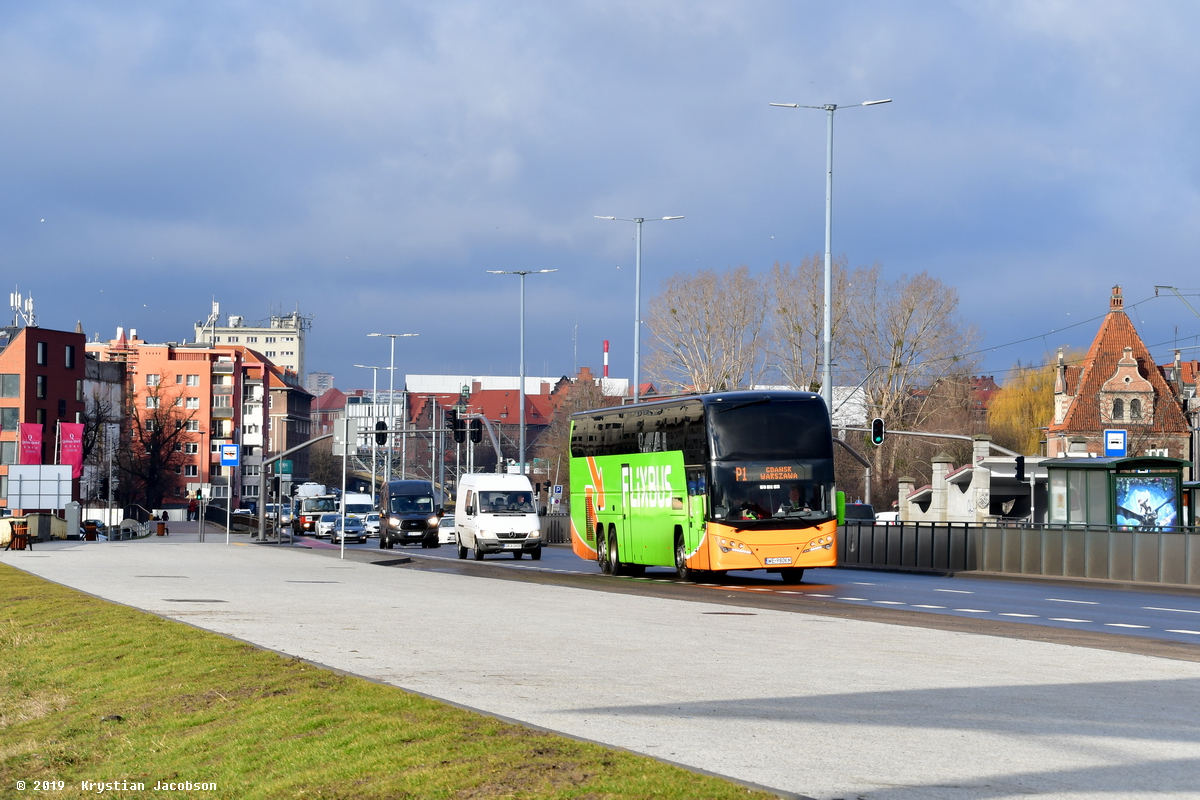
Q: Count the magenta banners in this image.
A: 2